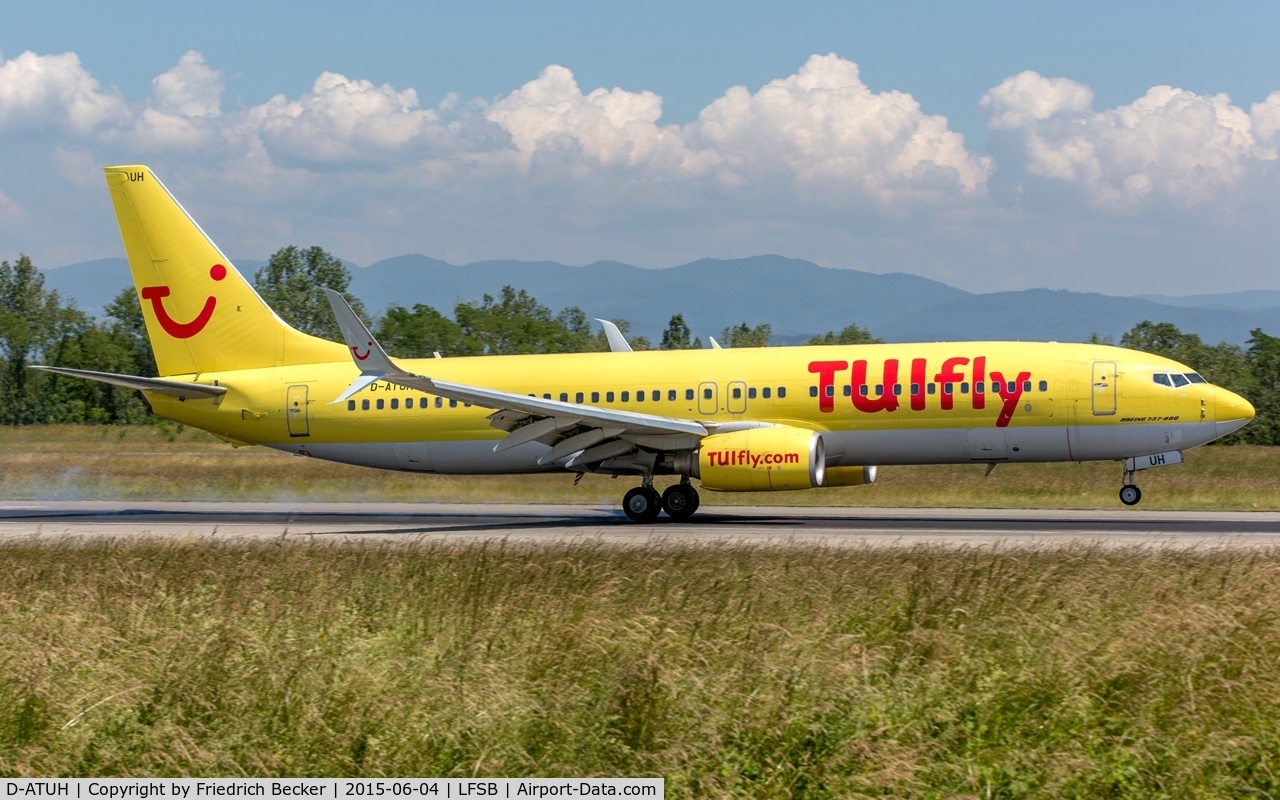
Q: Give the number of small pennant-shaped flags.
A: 0